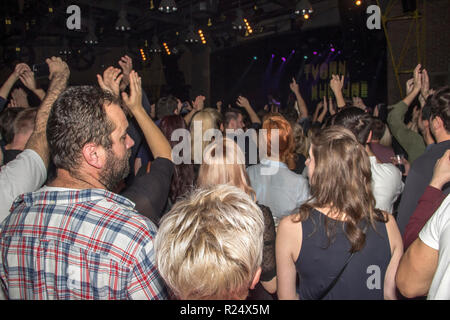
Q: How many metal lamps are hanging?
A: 8